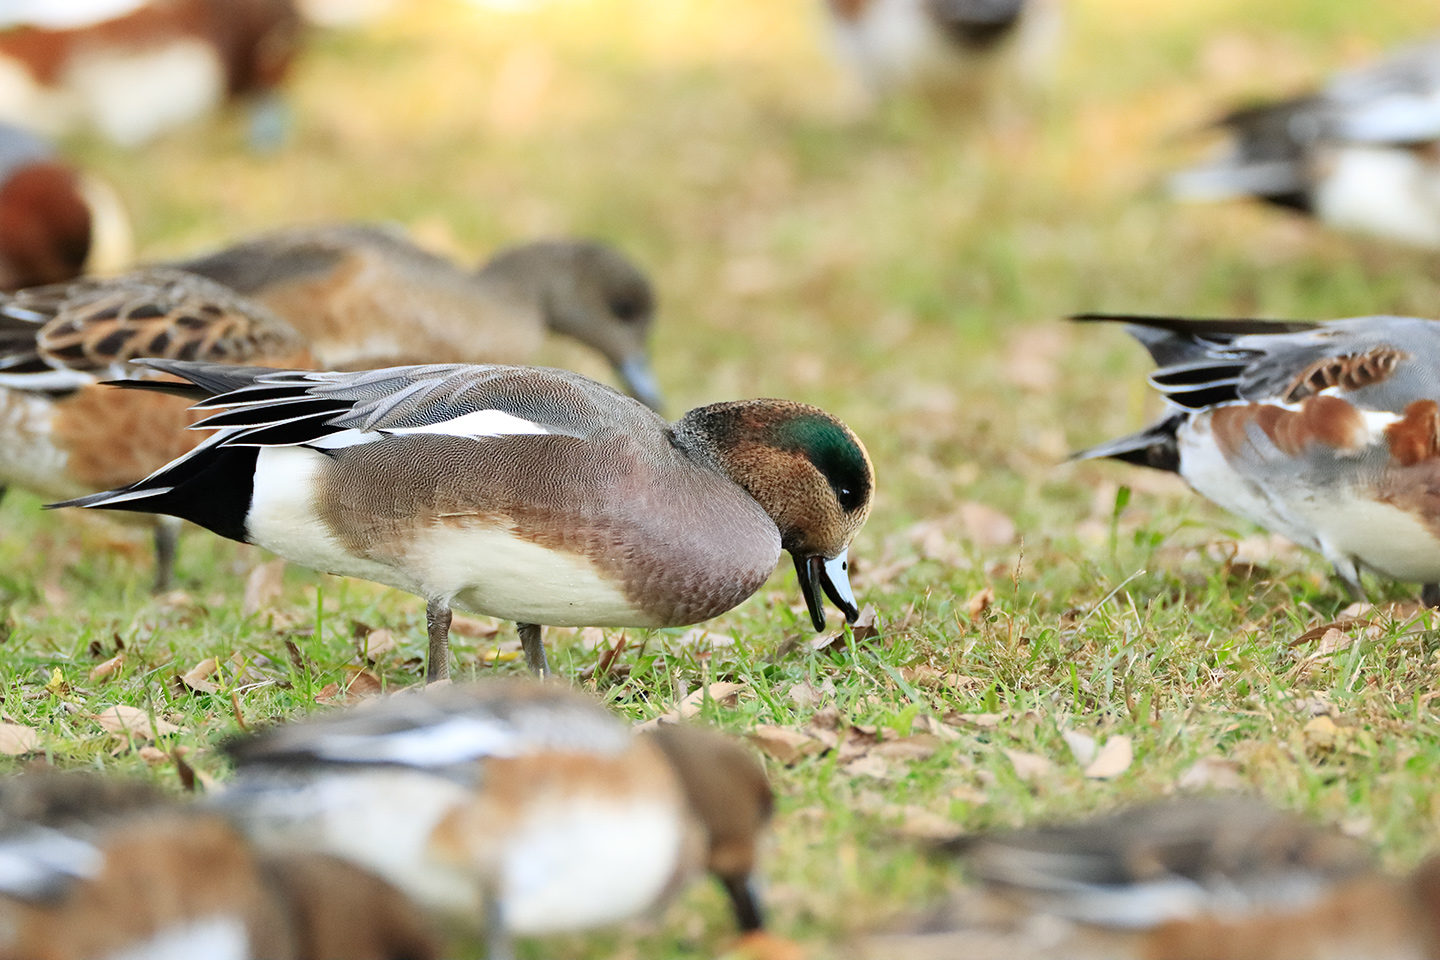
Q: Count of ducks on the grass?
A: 11